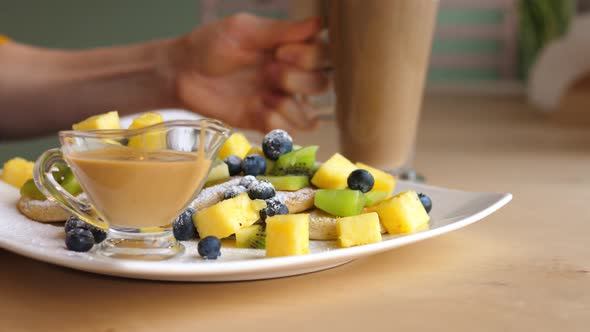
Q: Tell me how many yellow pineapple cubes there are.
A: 10